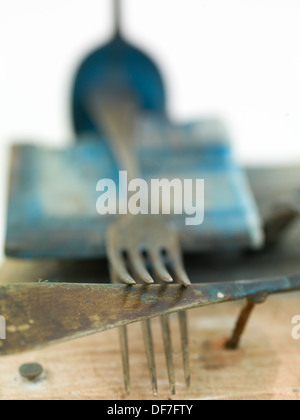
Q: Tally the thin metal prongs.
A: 8